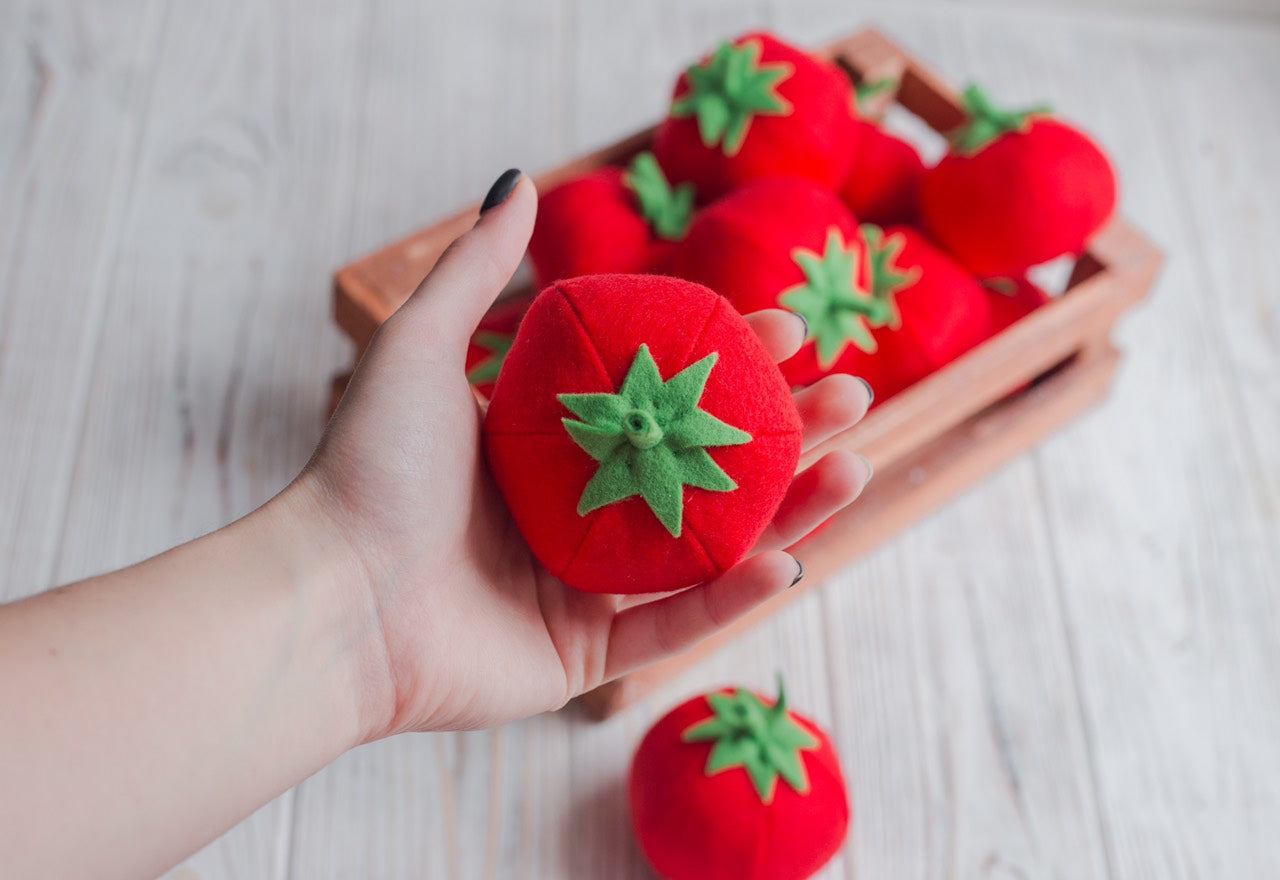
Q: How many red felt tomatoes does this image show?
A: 10